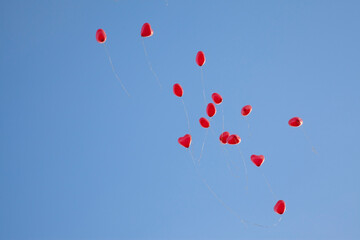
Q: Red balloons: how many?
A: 14